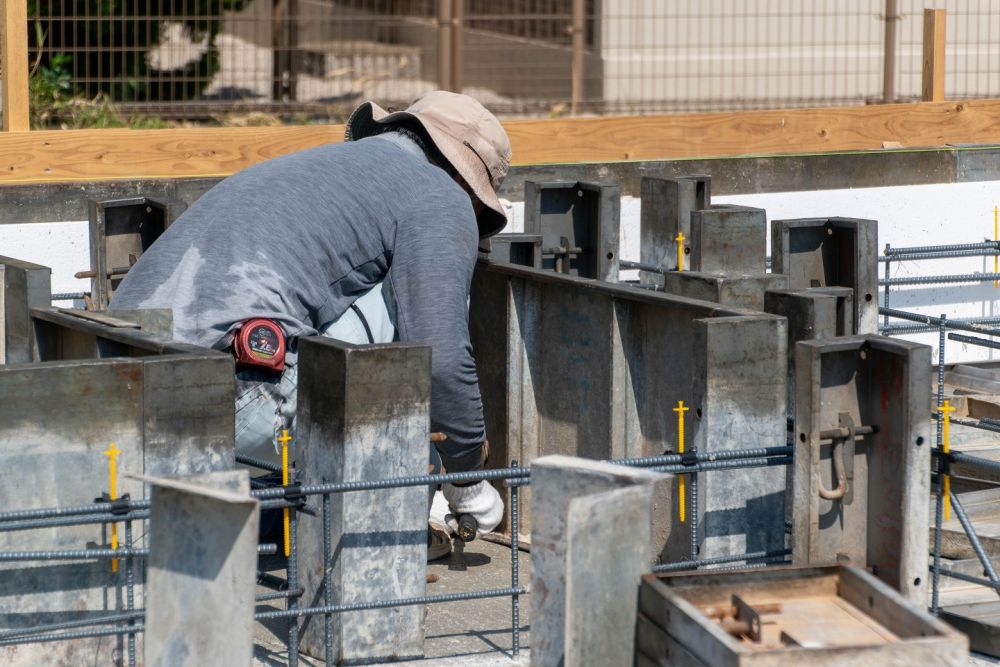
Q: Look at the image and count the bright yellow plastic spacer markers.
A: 6